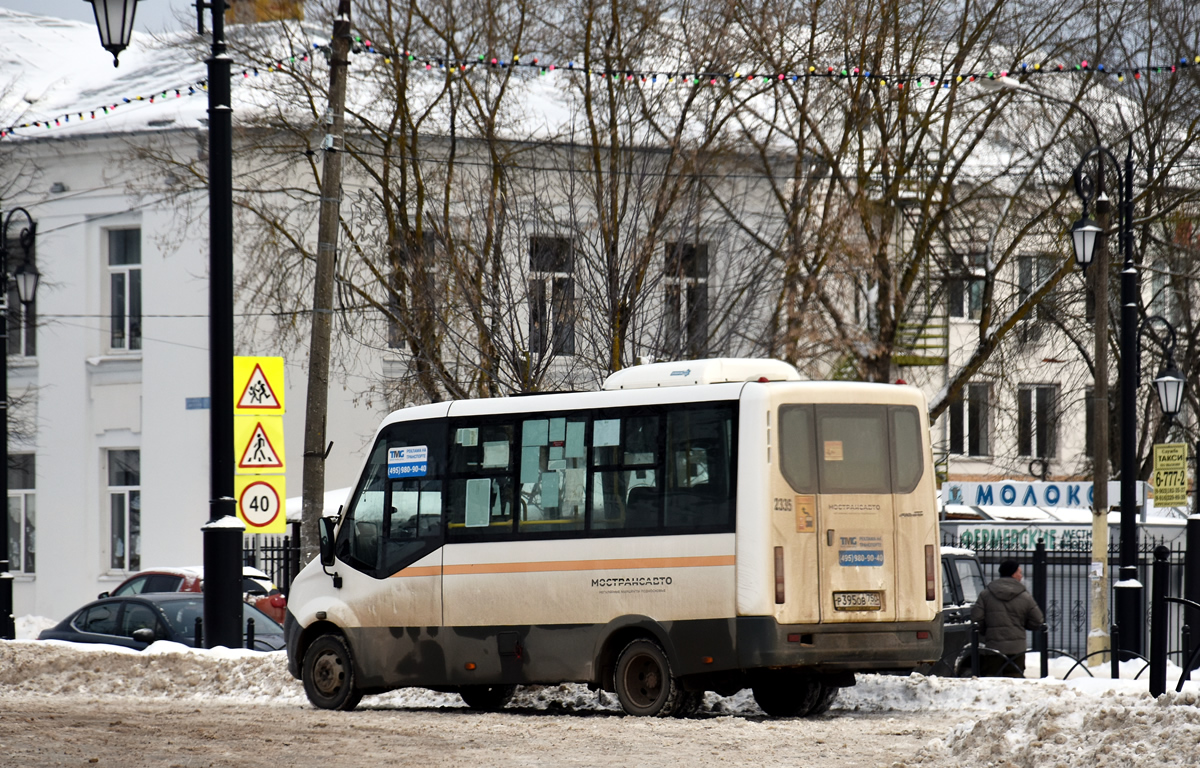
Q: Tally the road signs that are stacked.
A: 3